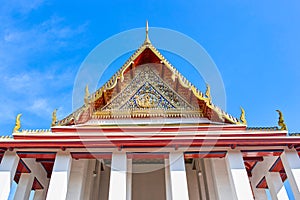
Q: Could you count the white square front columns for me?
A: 6